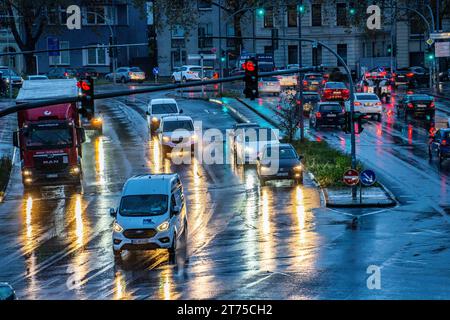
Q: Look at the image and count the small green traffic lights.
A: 6